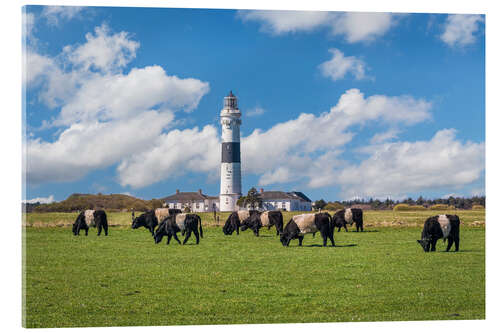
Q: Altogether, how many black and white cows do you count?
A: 8